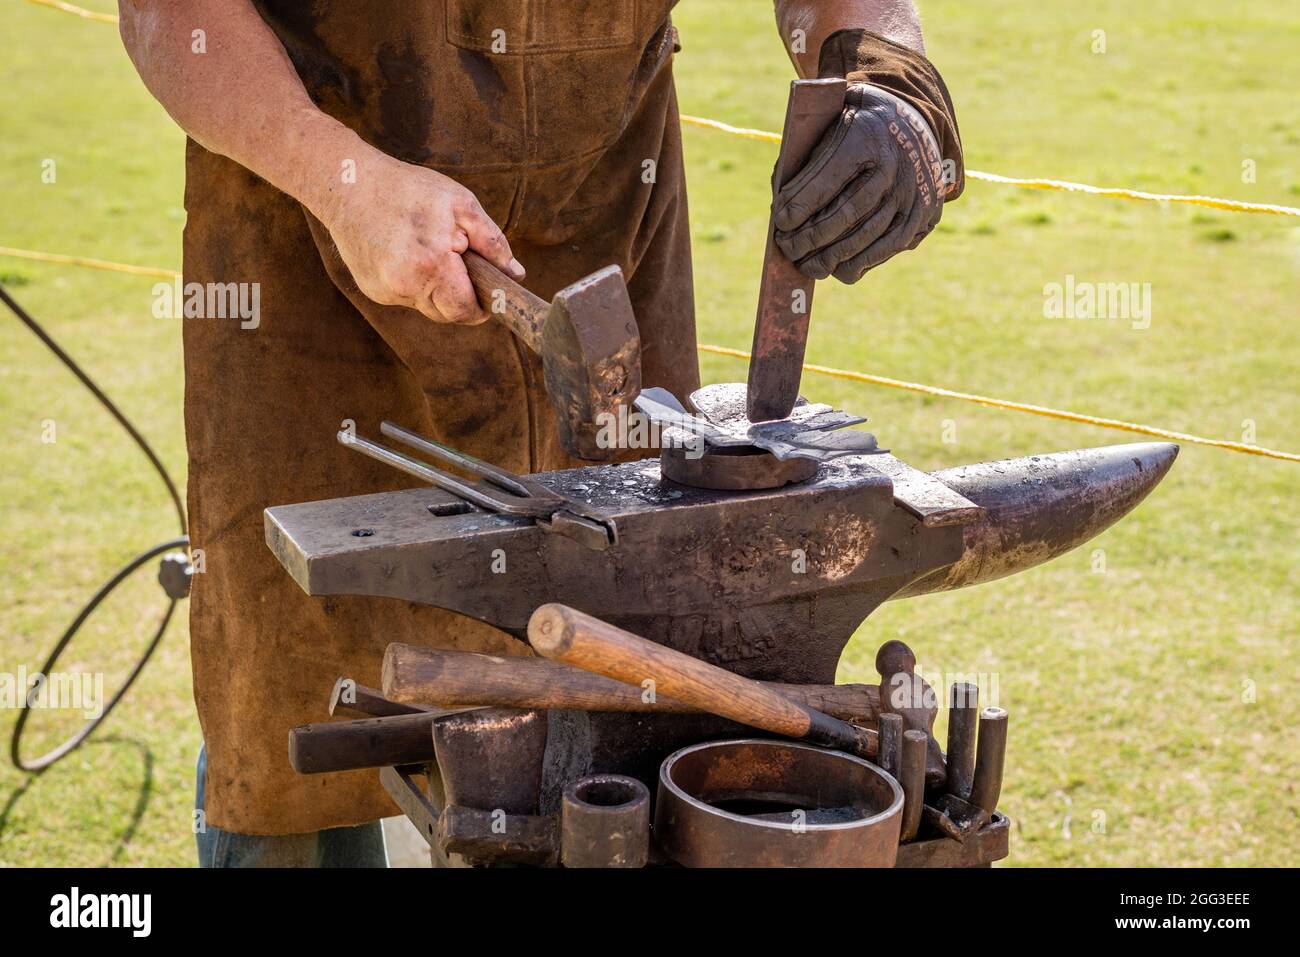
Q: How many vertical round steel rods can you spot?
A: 4